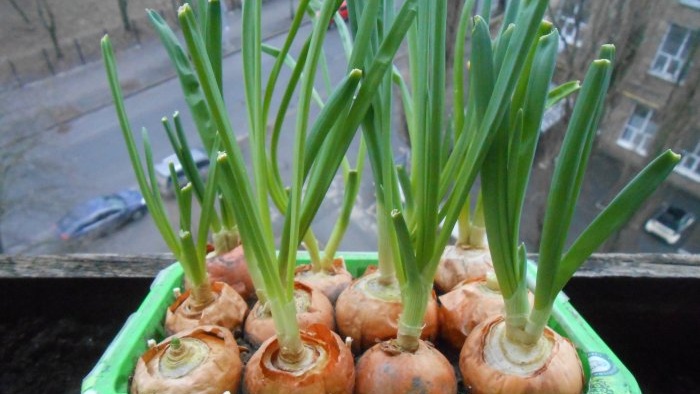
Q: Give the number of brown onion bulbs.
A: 11